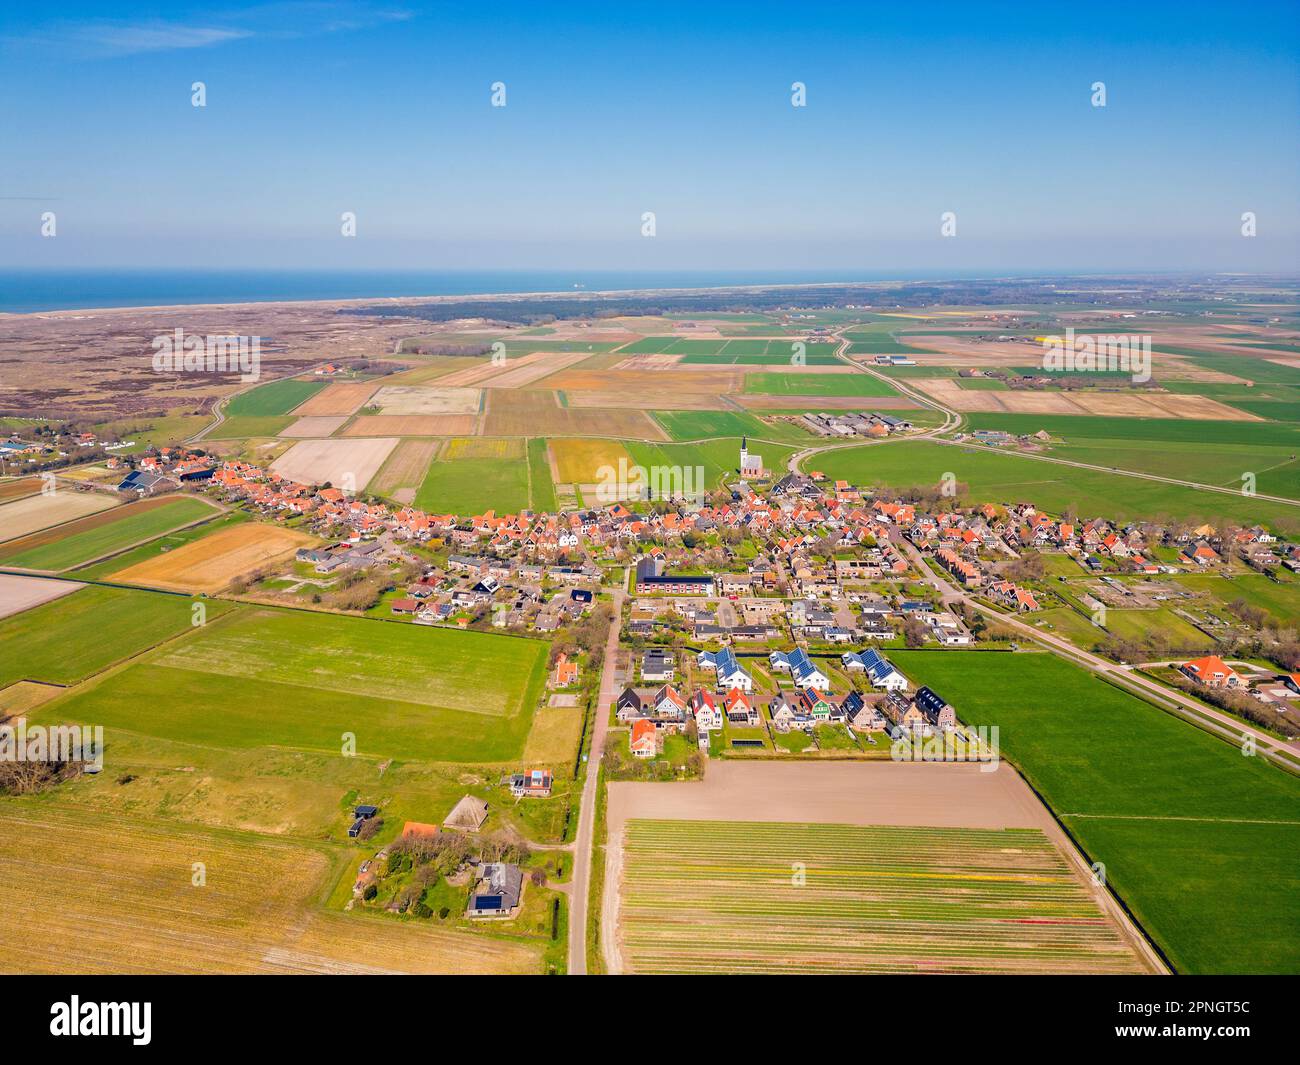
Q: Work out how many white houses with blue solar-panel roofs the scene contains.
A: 3